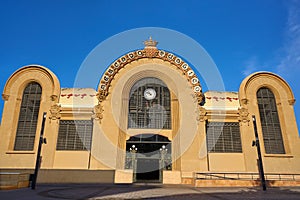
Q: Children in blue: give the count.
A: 0